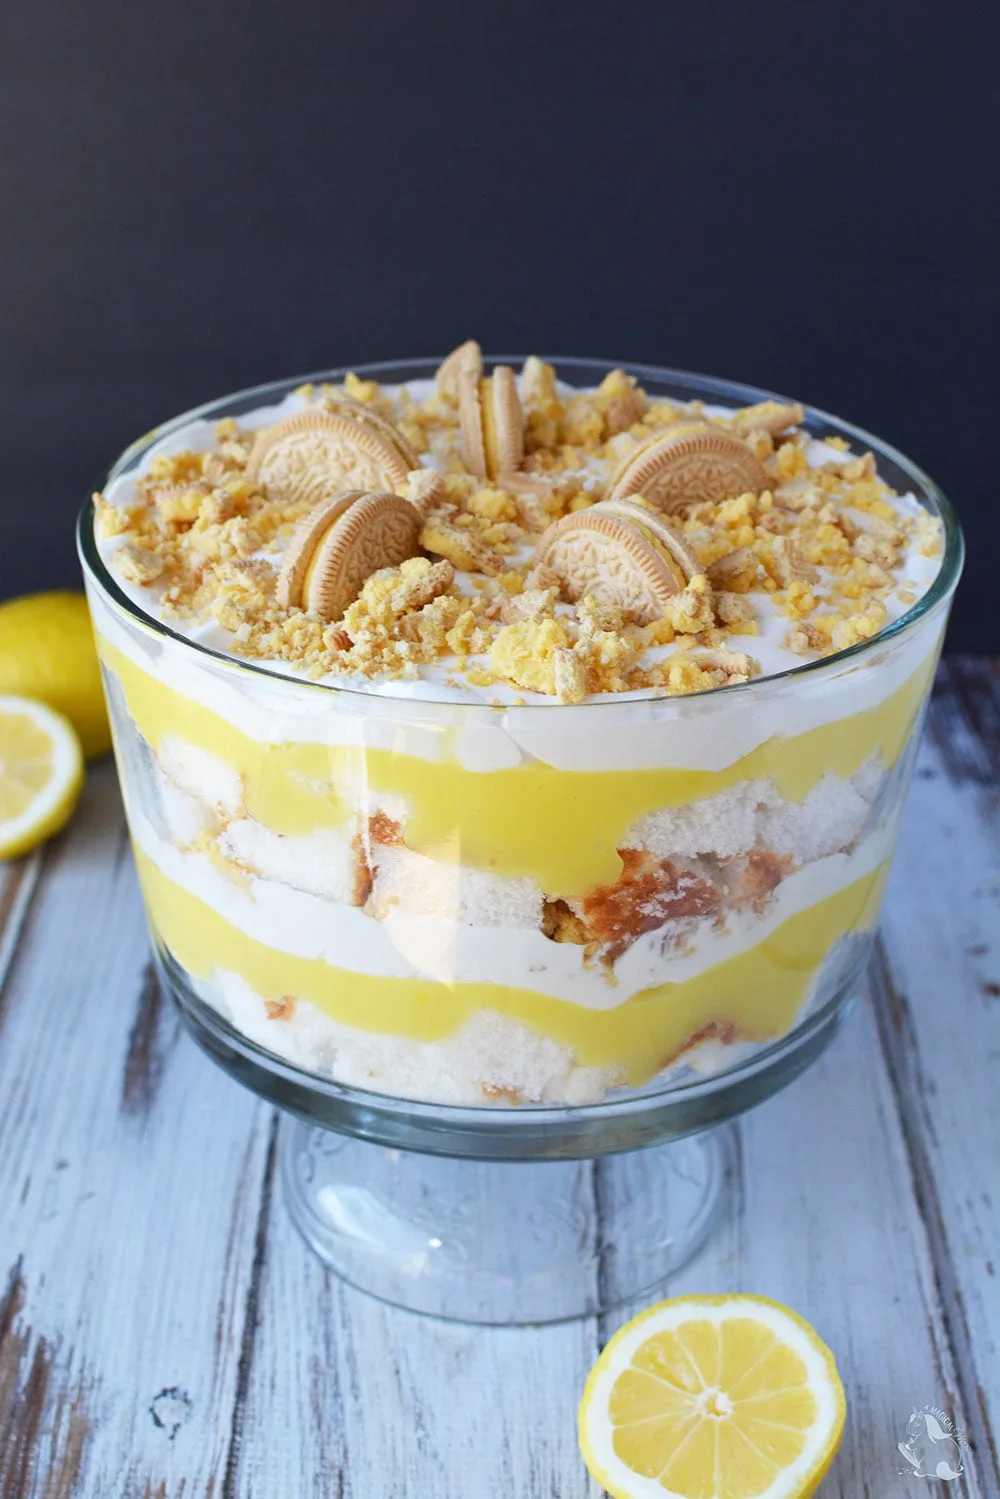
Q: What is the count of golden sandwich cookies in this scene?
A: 5